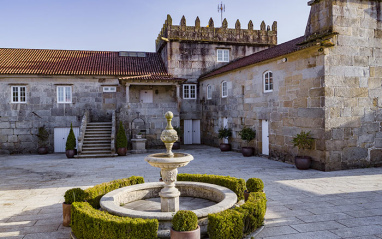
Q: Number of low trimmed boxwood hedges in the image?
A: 4